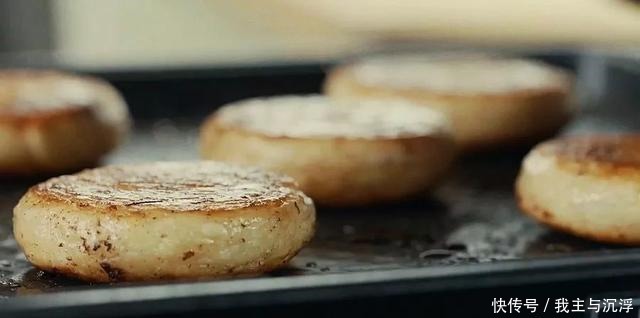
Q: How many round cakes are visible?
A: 5